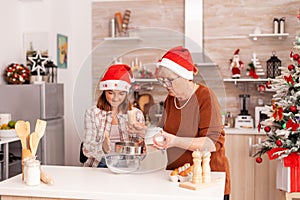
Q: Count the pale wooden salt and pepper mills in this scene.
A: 2